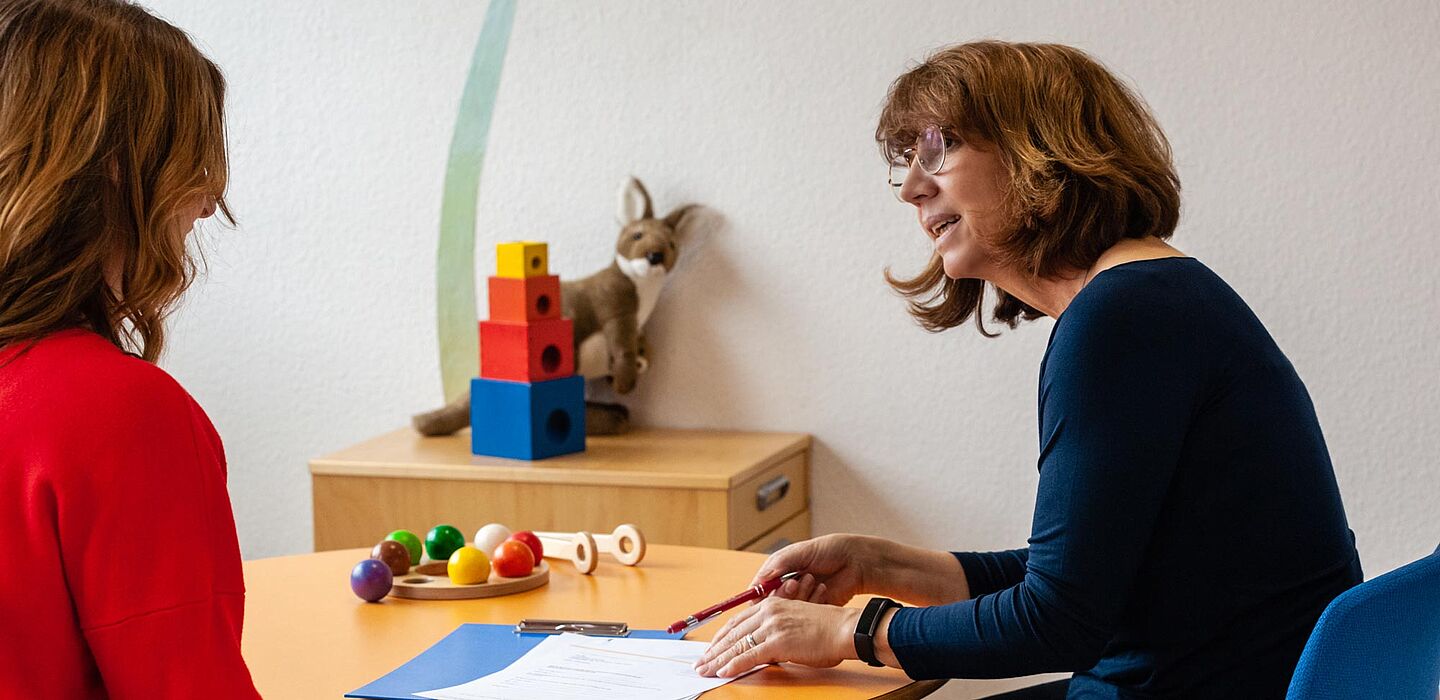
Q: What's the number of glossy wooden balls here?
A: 8